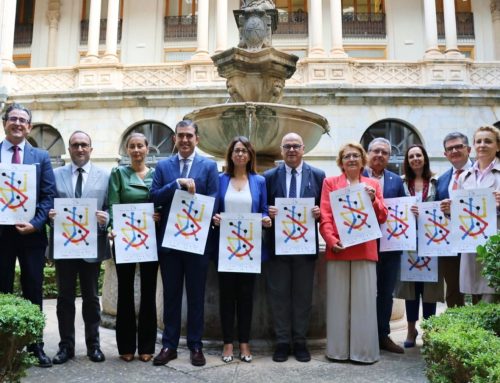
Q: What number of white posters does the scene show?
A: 11